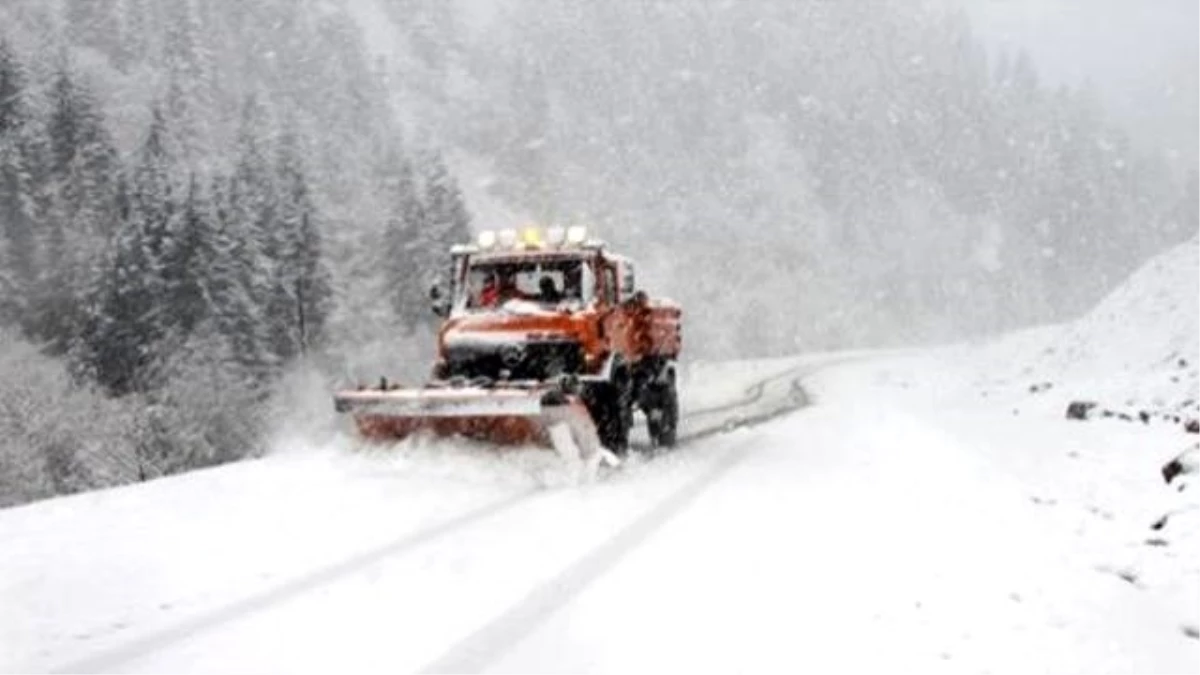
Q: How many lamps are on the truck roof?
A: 5